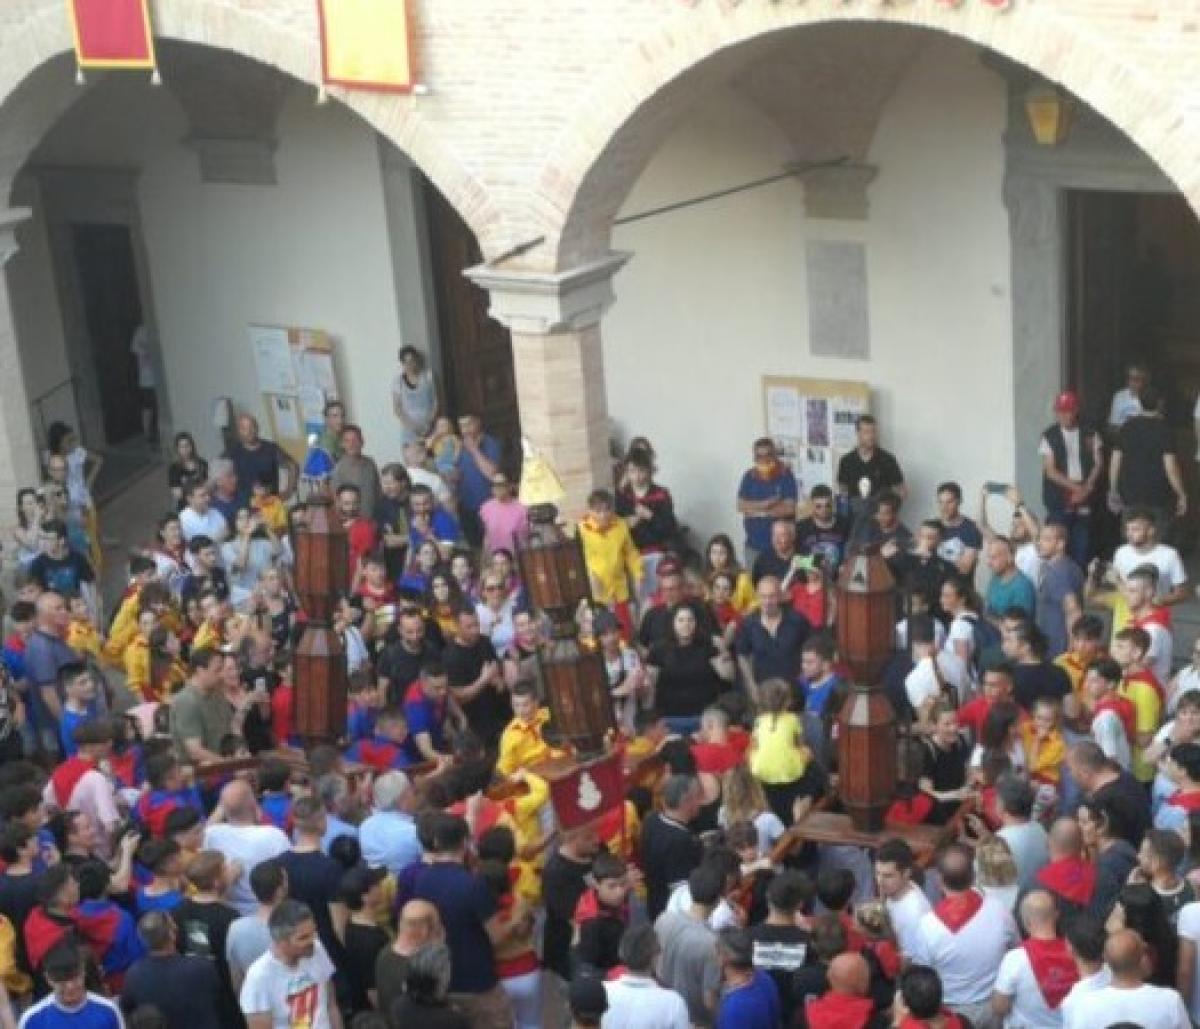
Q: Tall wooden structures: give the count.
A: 3